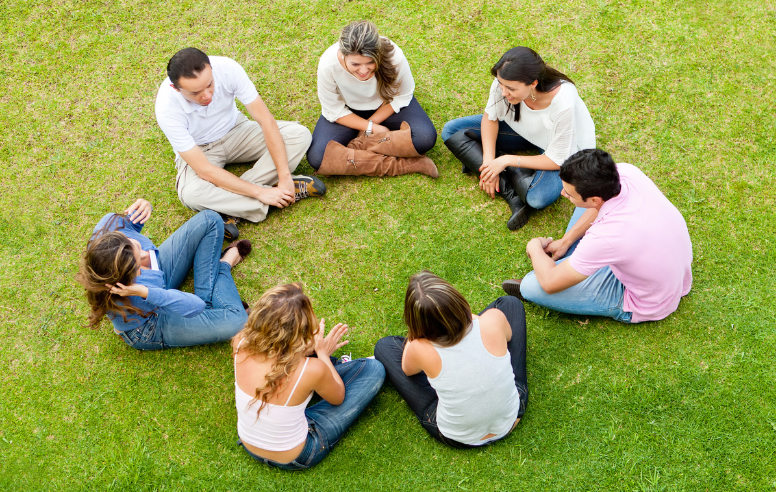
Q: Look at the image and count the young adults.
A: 7